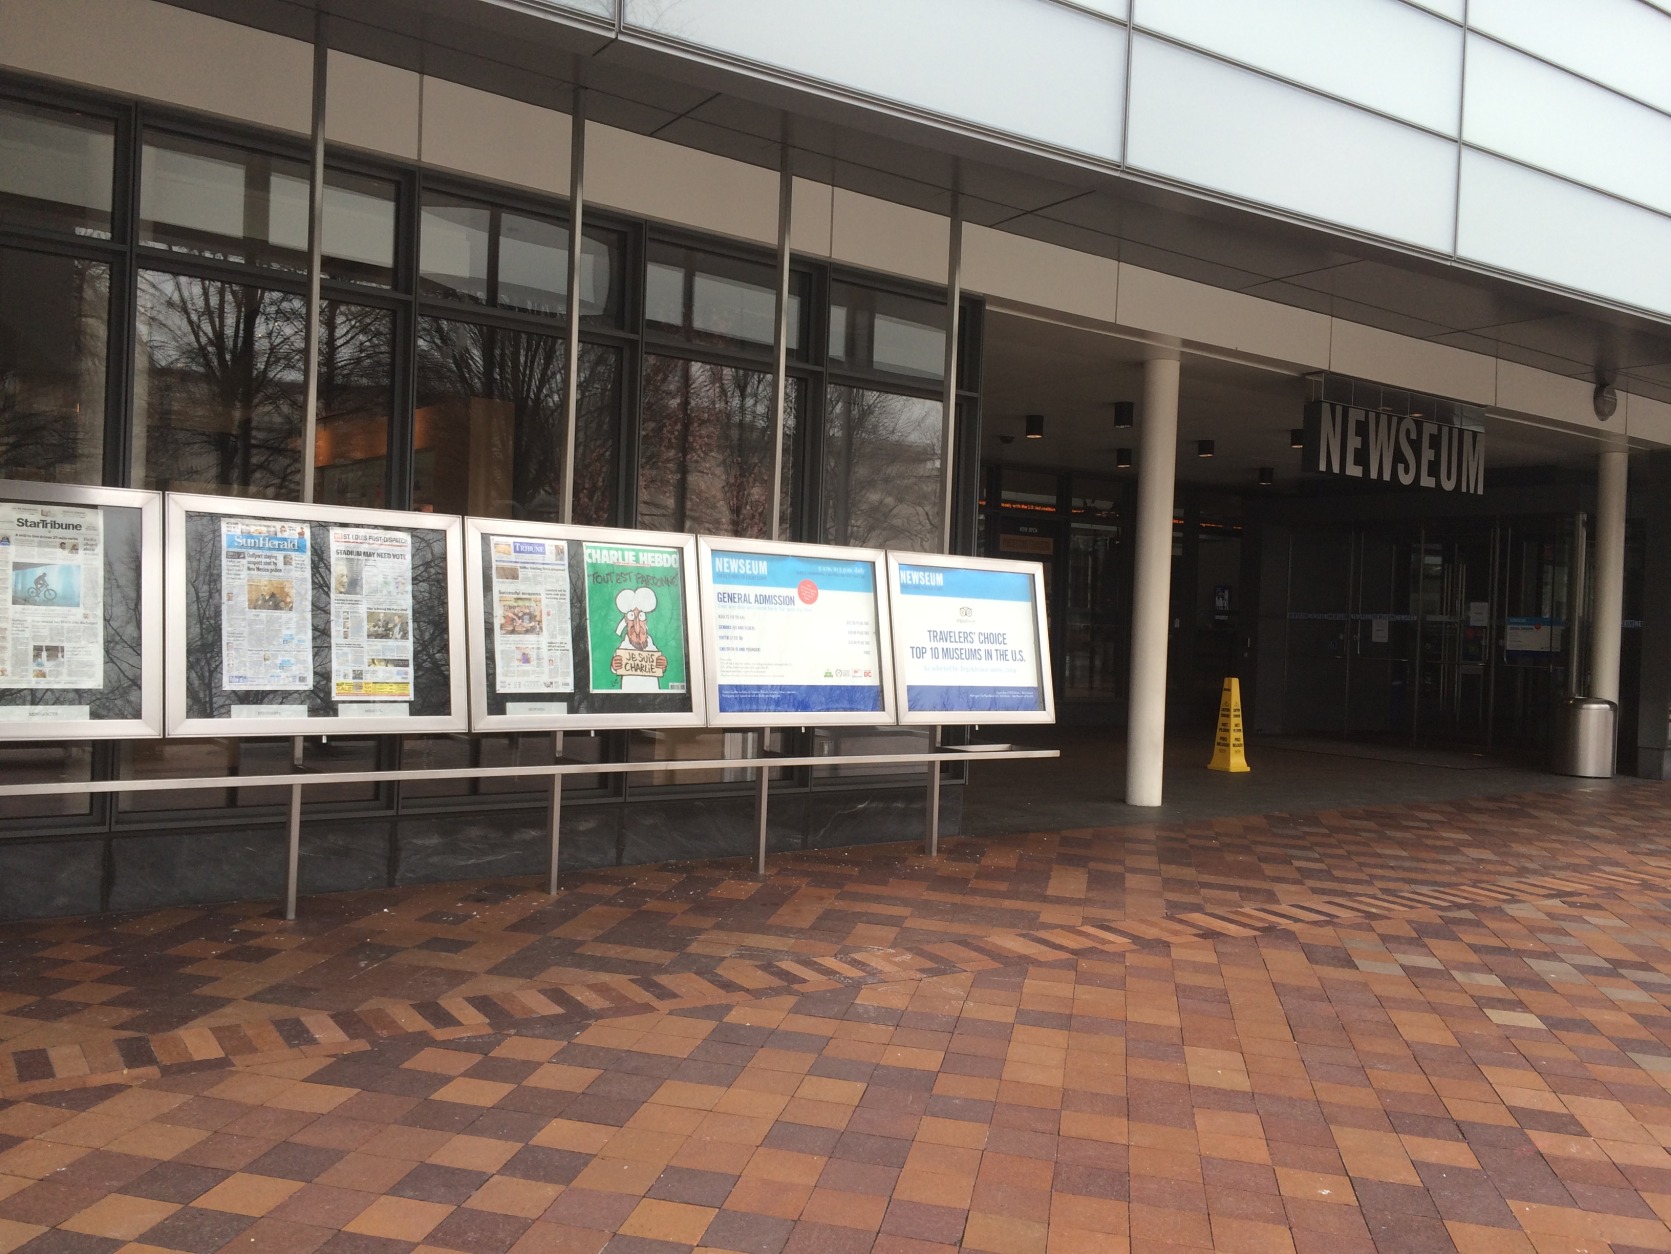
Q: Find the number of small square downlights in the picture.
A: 6